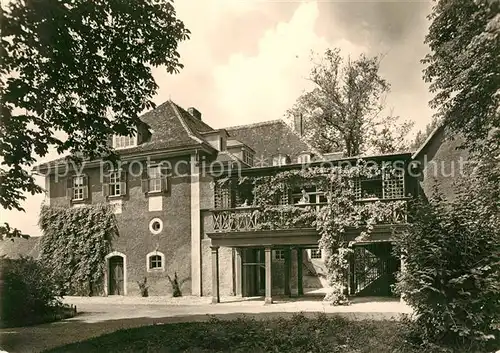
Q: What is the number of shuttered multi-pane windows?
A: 3